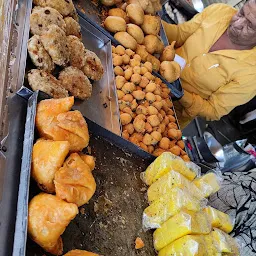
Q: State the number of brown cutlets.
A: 9